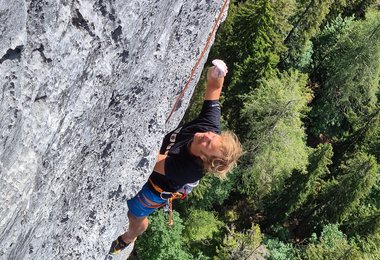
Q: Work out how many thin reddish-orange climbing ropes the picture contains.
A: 1